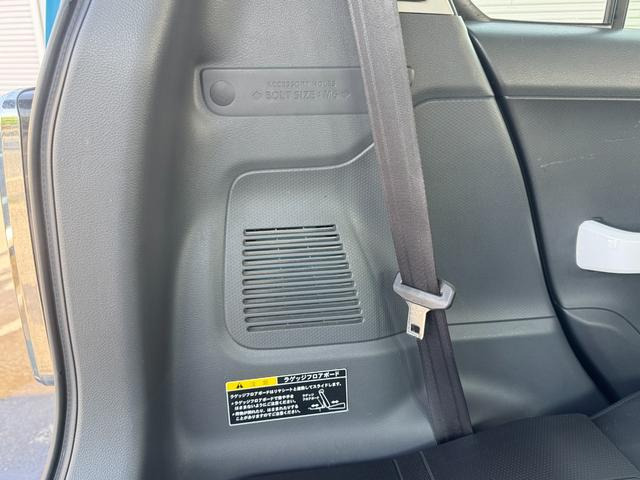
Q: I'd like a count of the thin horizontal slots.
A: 11